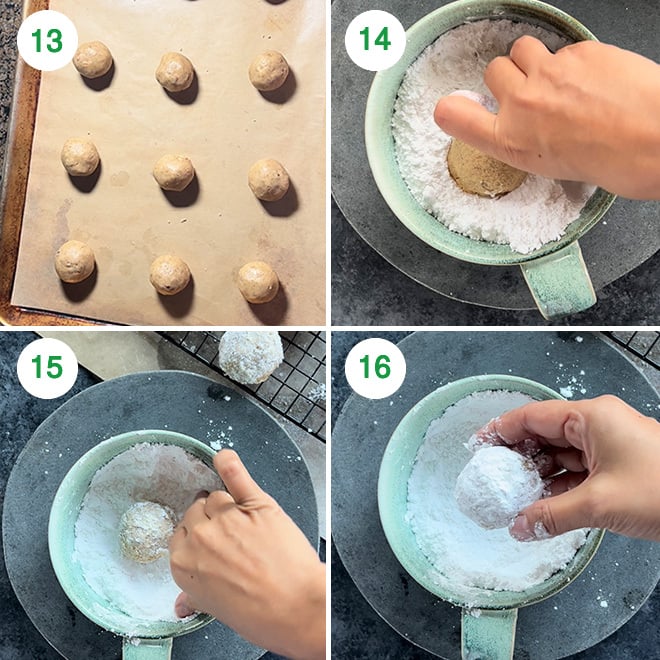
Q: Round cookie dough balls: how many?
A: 9